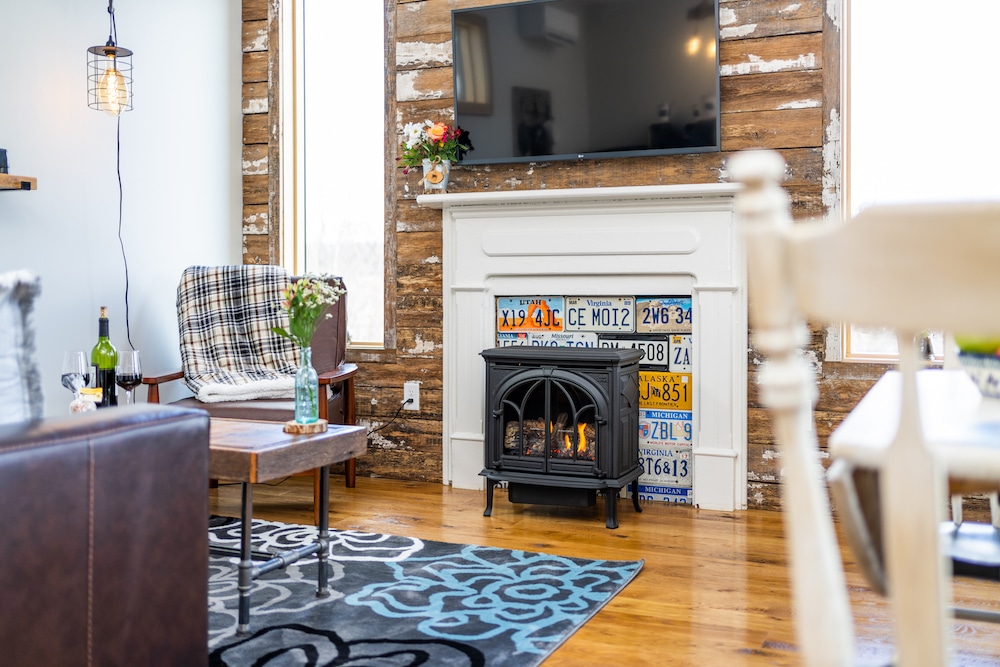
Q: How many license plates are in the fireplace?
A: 11